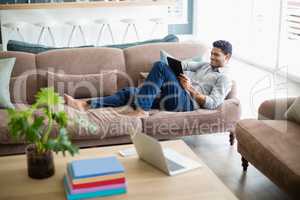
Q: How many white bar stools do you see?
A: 6